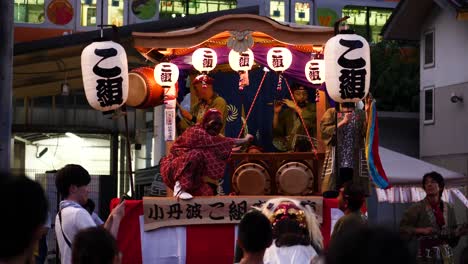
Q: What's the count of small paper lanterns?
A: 5